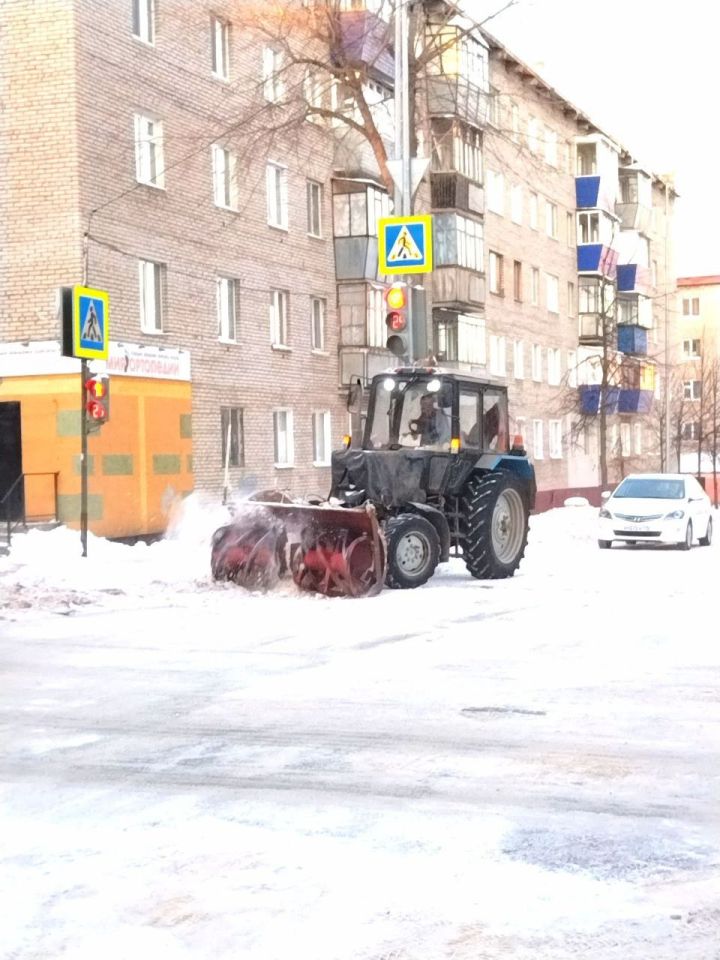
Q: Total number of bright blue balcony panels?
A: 6